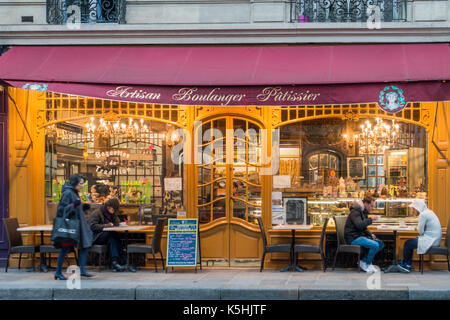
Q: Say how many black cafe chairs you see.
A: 8